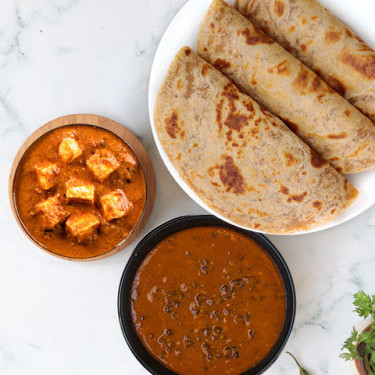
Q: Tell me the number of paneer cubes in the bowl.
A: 7